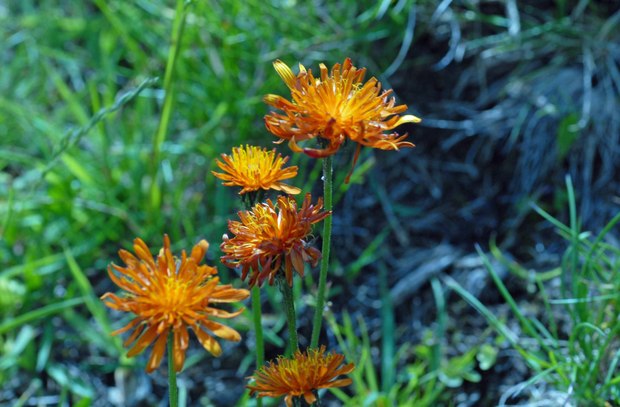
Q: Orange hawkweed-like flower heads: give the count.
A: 5